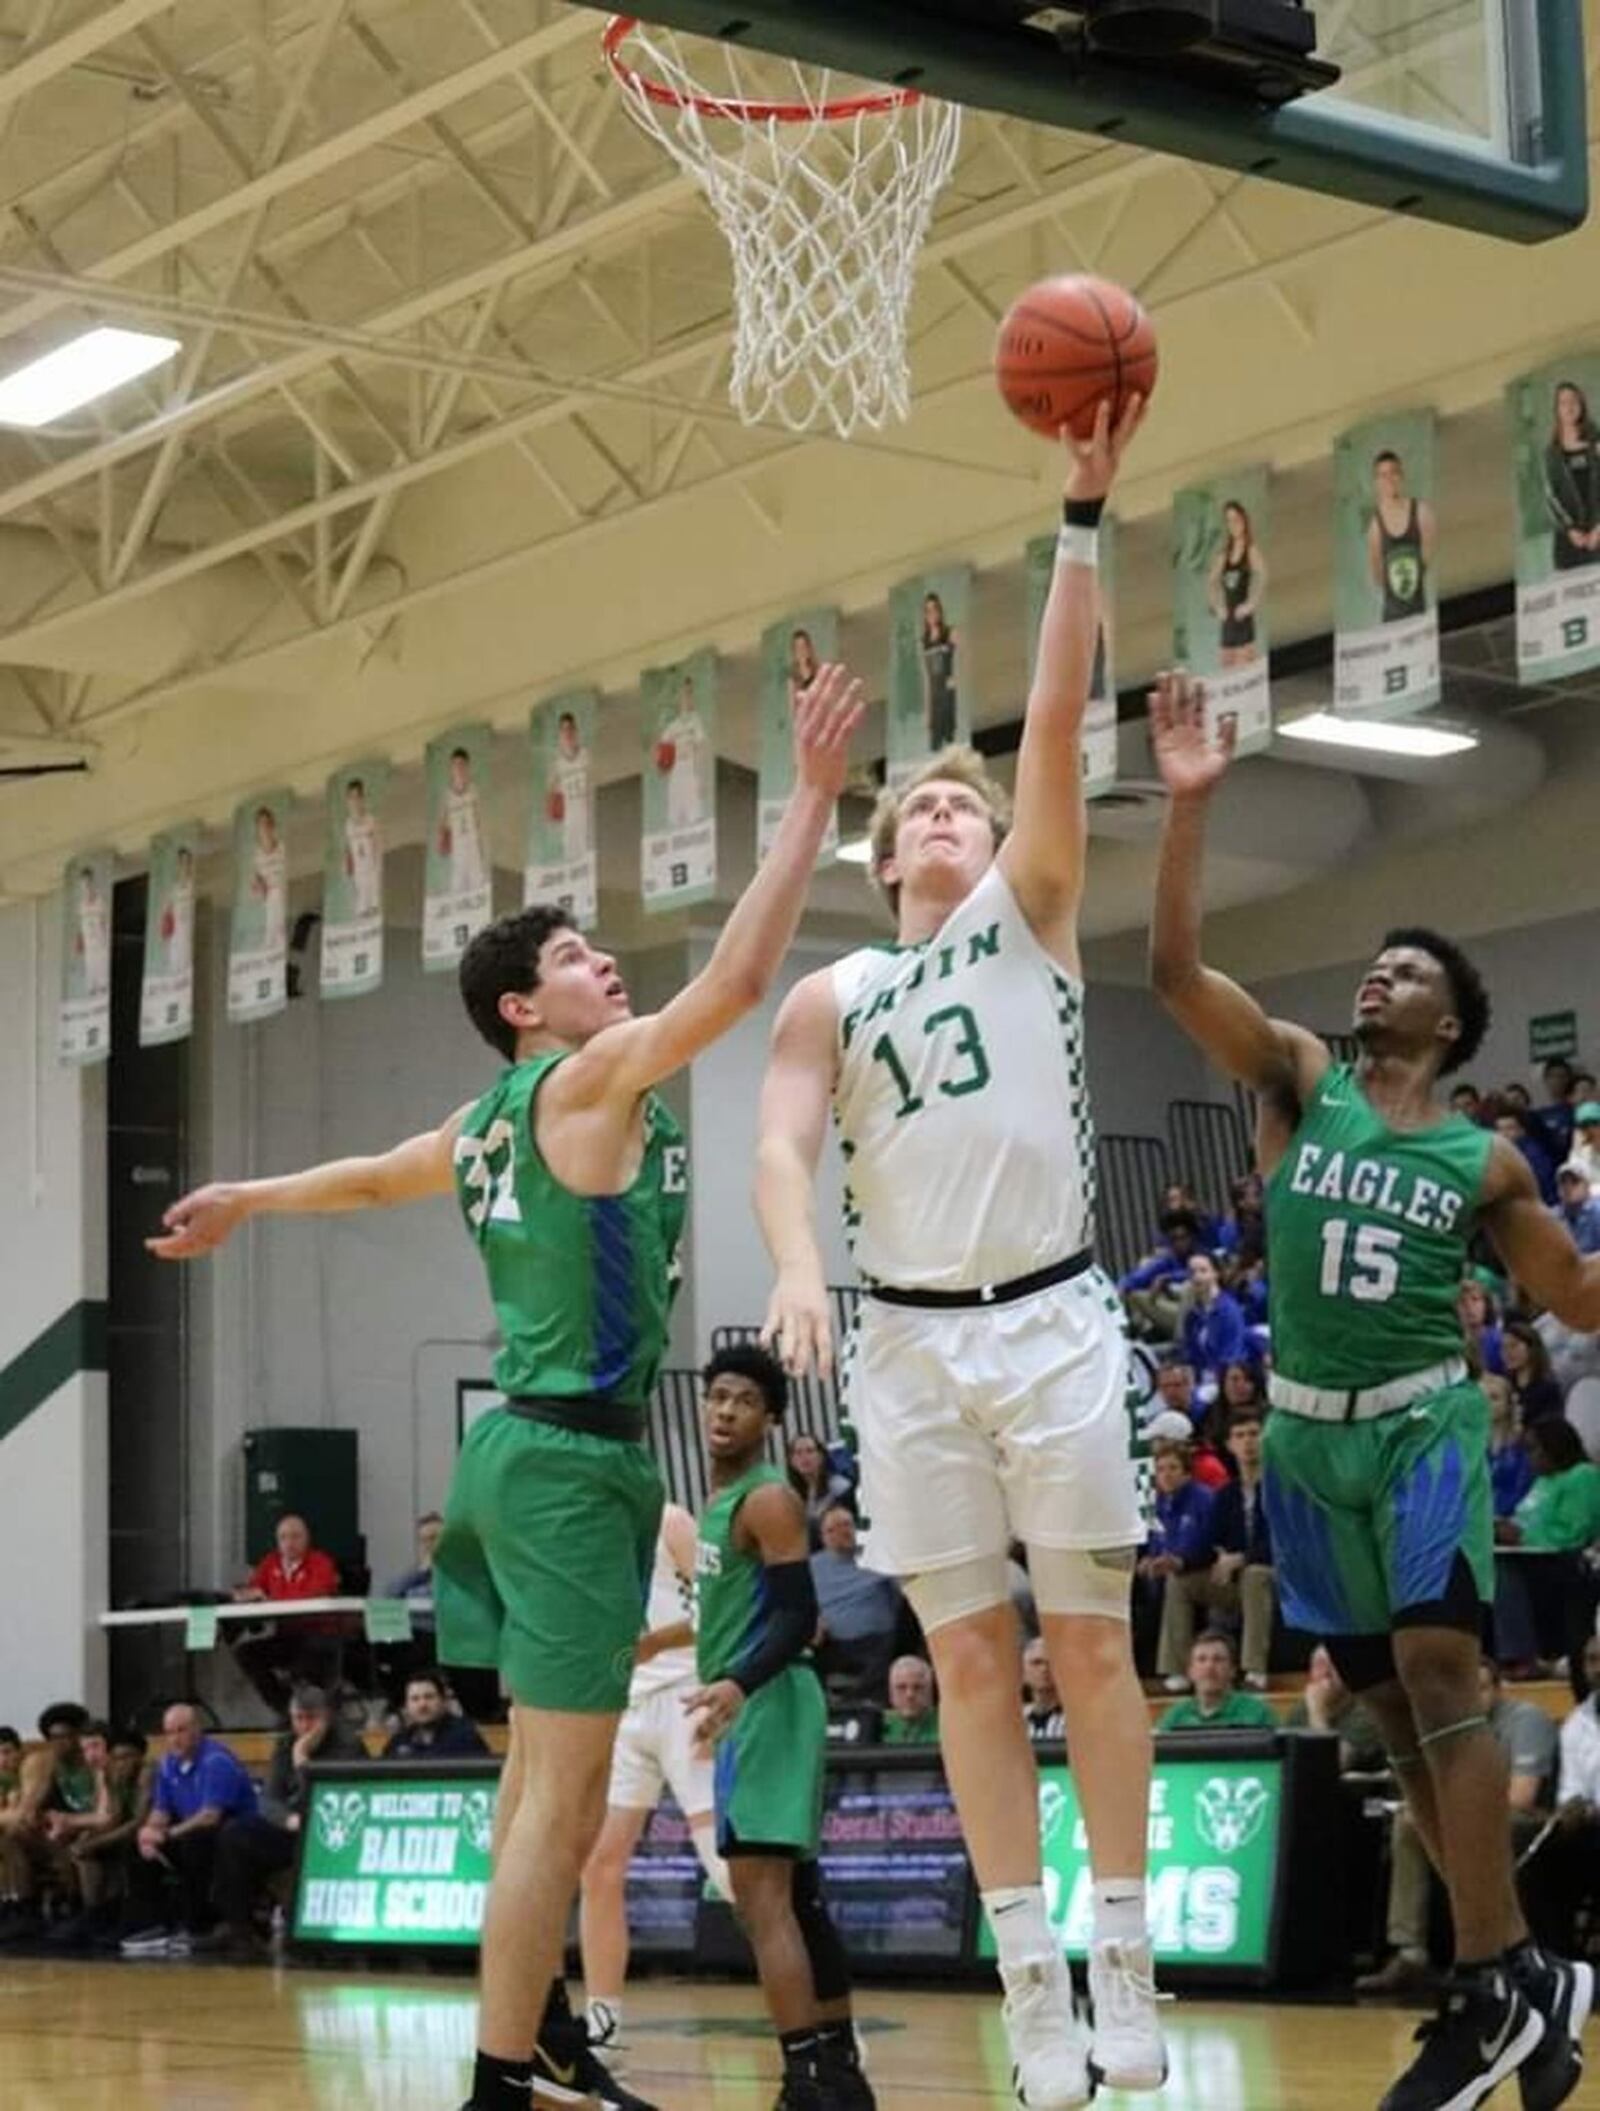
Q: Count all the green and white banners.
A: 13